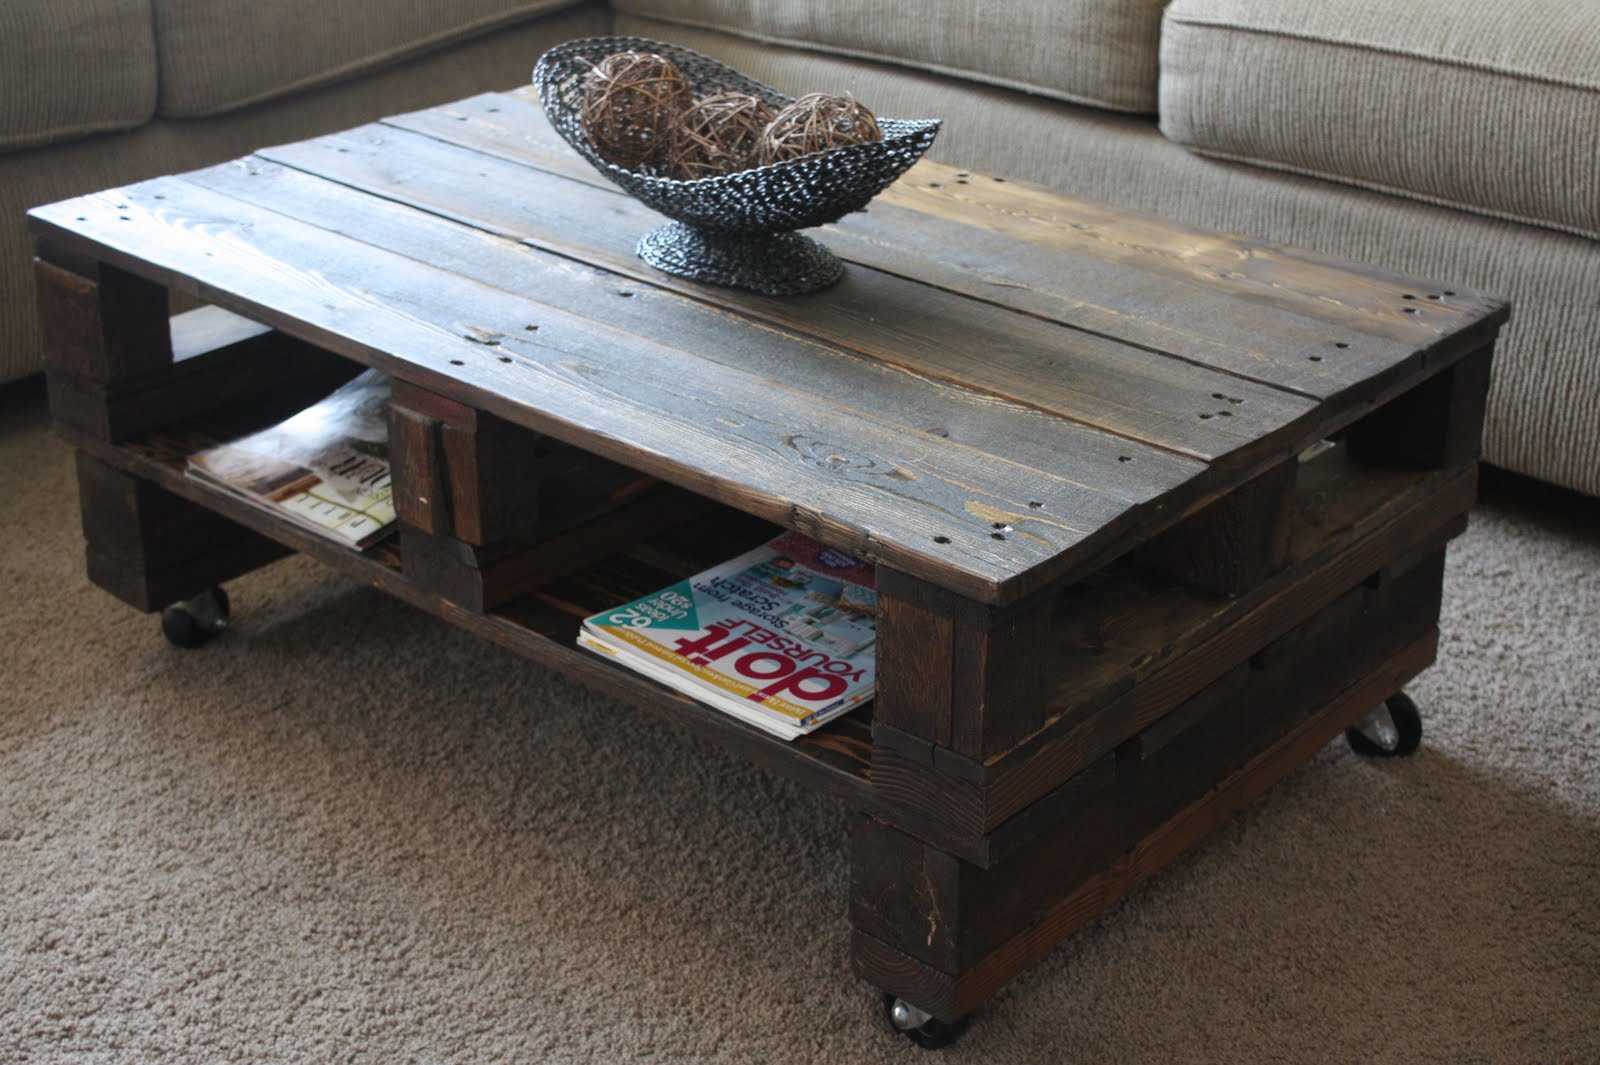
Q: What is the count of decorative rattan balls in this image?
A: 3